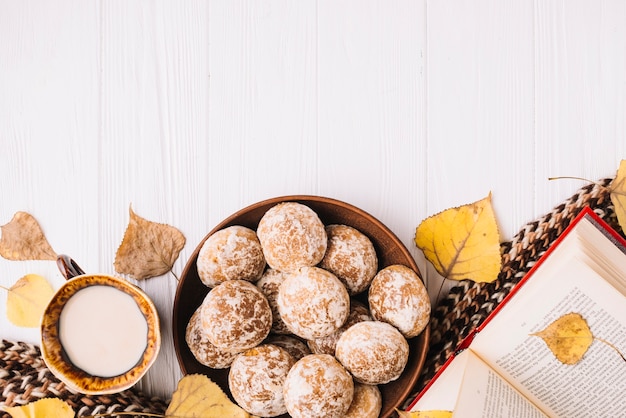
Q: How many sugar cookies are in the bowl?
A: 14